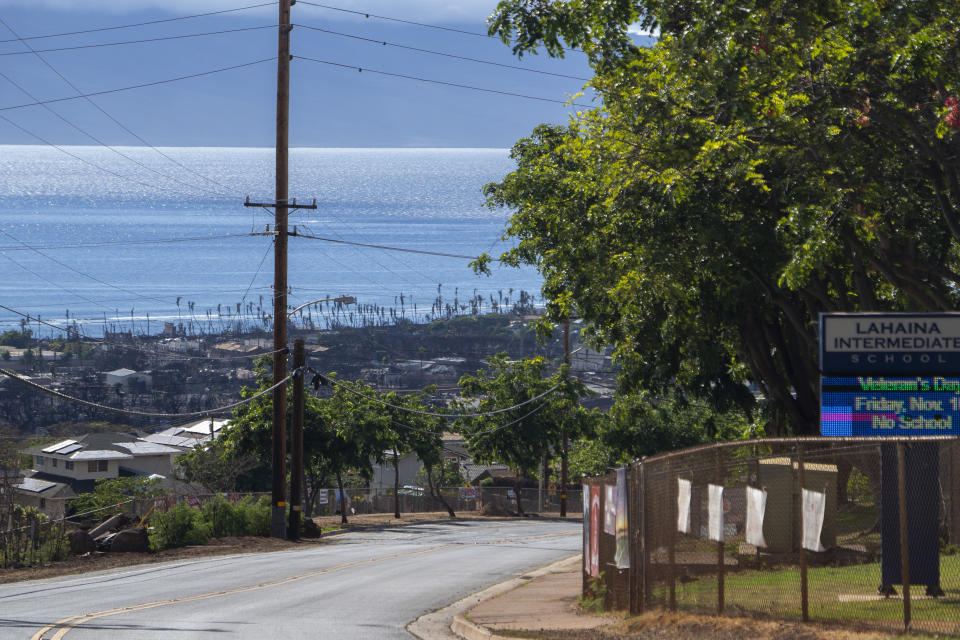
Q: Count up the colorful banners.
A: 4